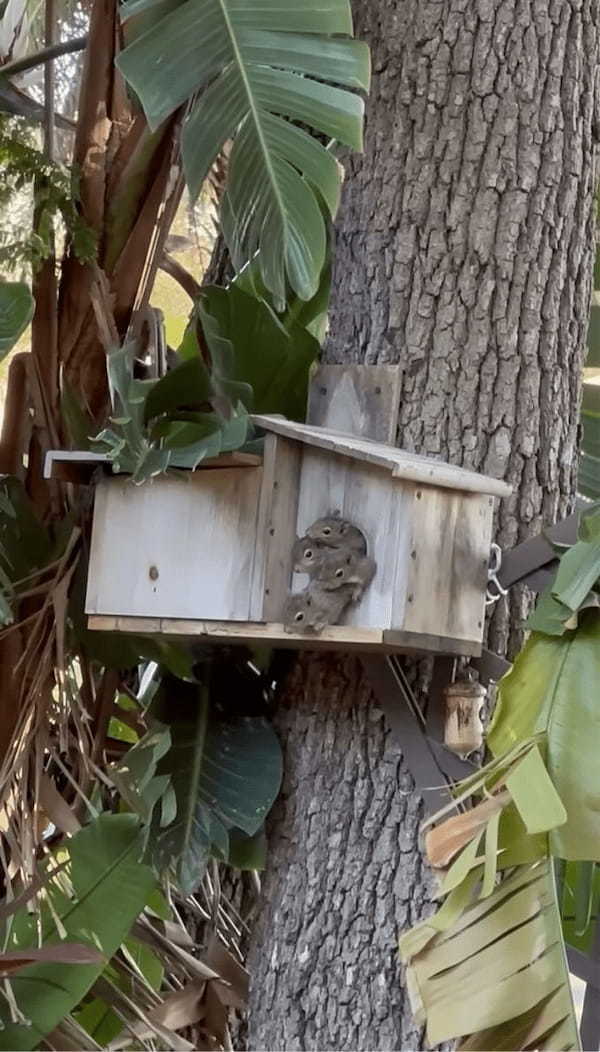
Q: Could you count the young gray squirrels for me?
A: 4